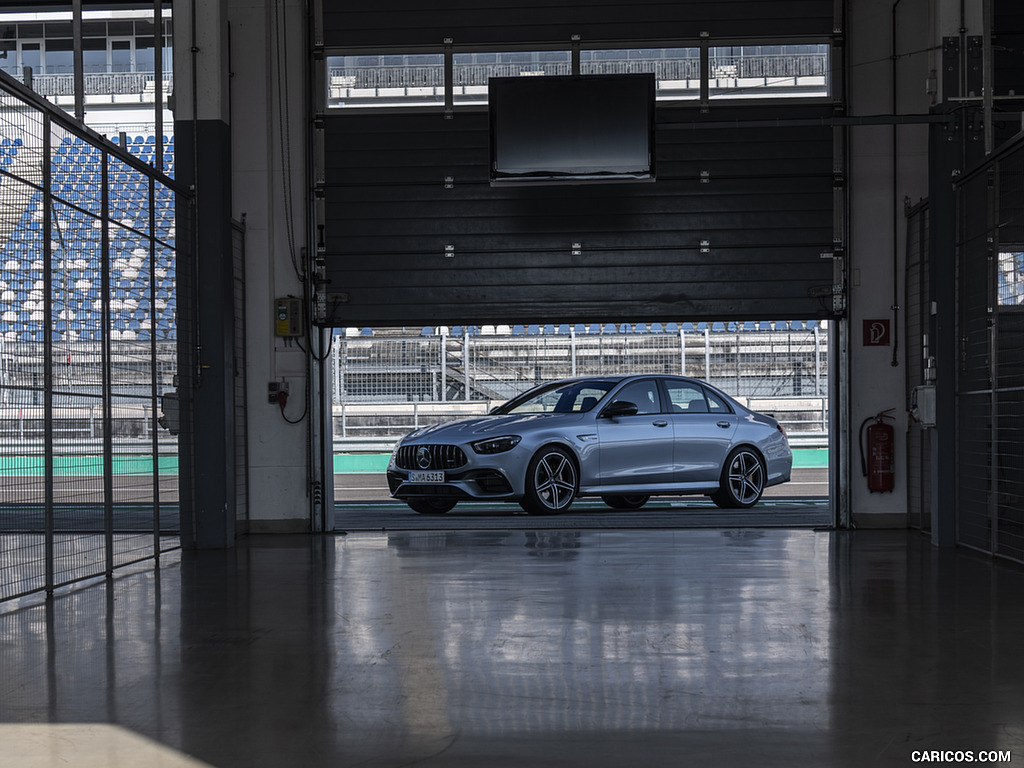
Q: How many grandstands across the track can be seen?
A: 1